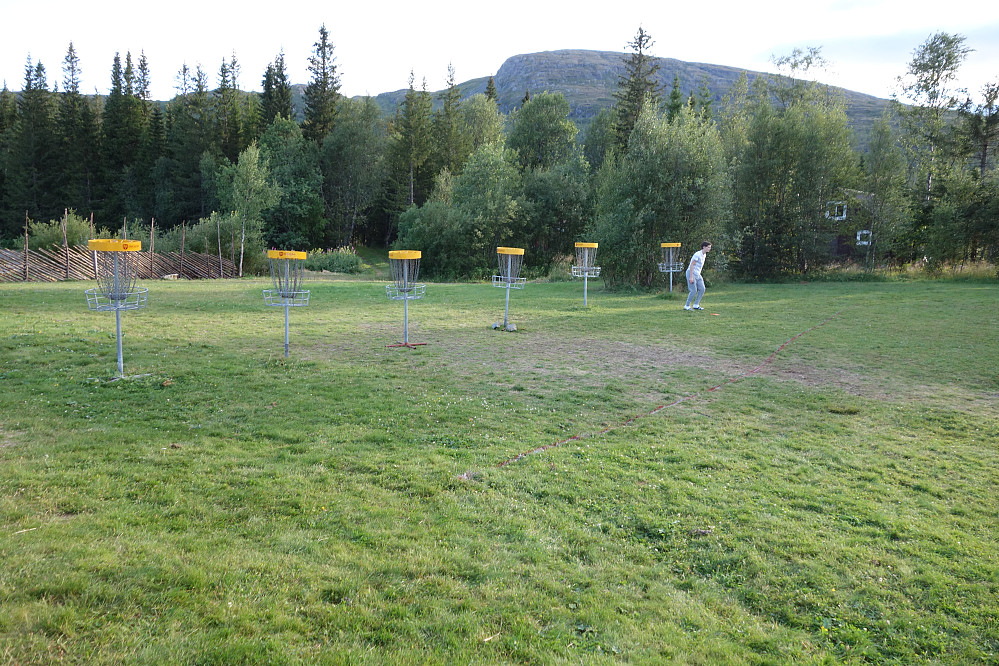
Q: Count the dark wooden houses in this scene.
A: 1